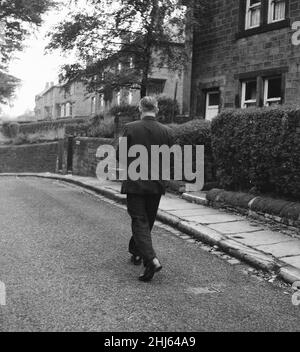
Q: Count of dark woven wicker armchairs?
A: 0